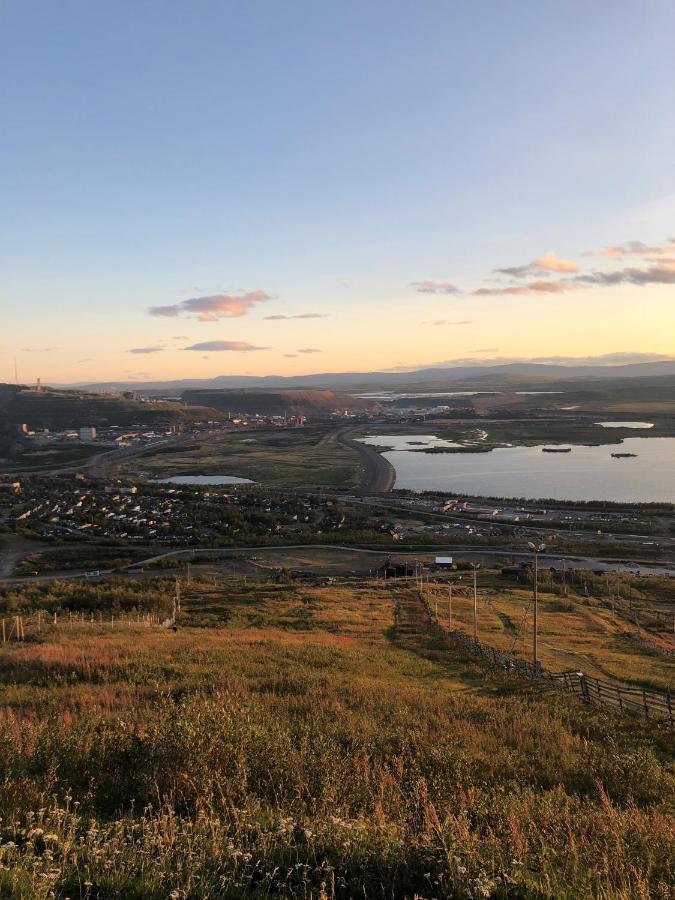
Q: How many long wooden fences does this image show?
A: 2